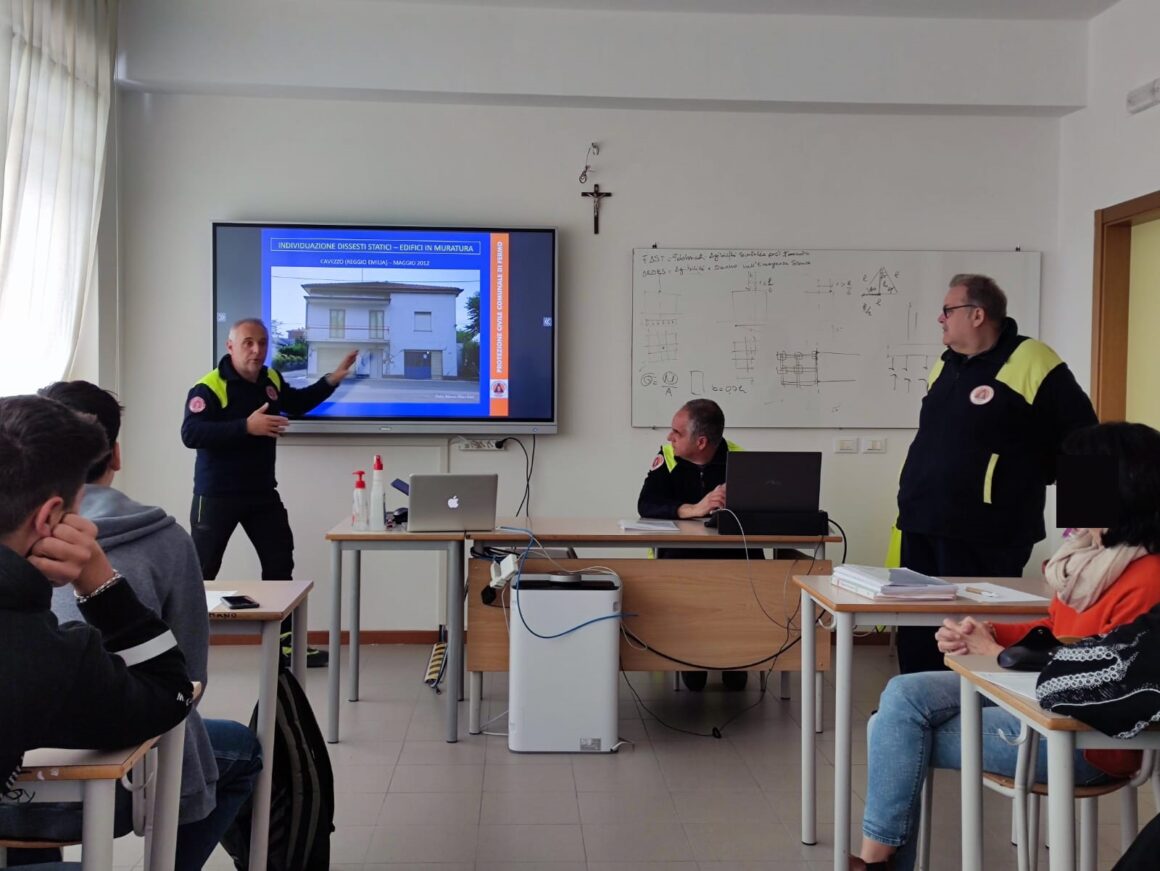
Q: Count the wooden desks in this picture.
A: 6